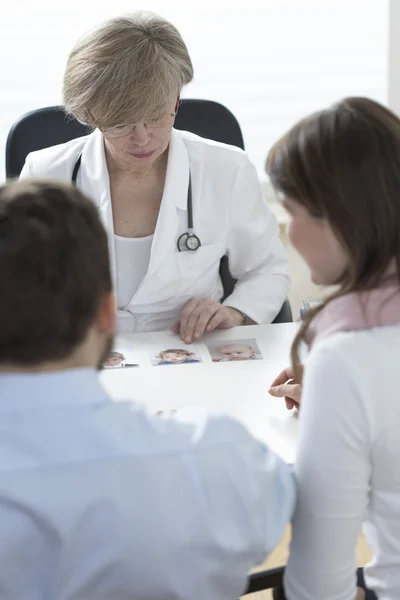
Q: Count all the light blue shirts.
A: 1